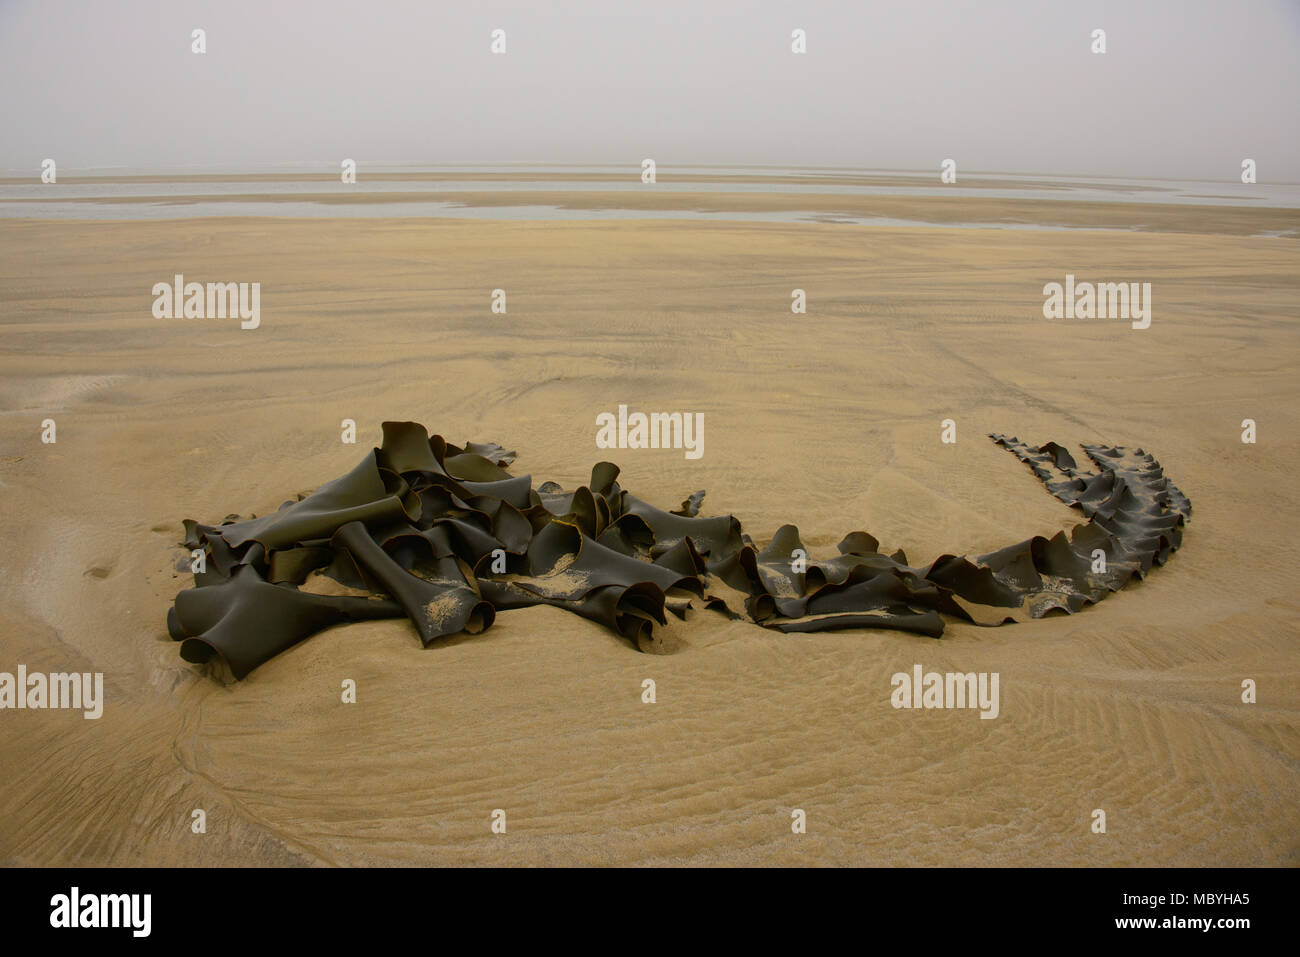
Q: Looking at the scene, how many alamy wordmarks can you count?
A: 6